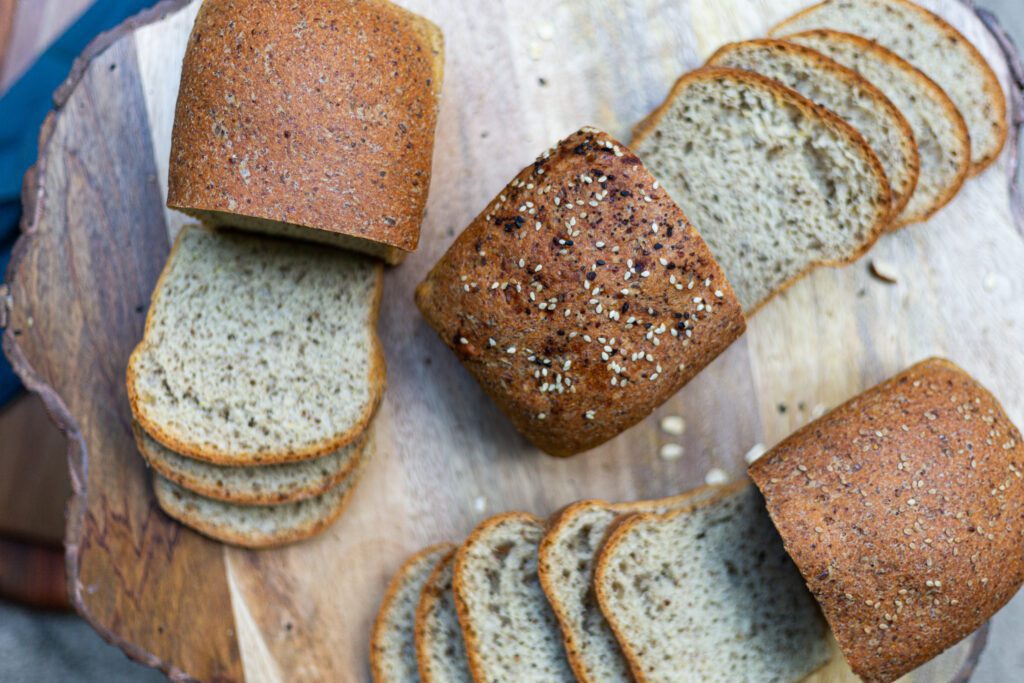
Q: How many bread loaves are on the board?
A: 3